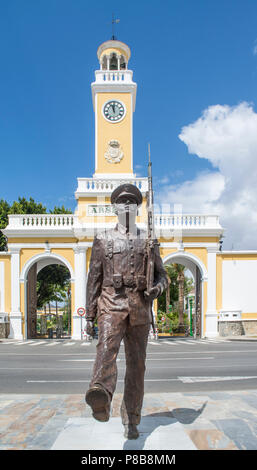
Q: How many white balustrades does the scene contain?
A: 4